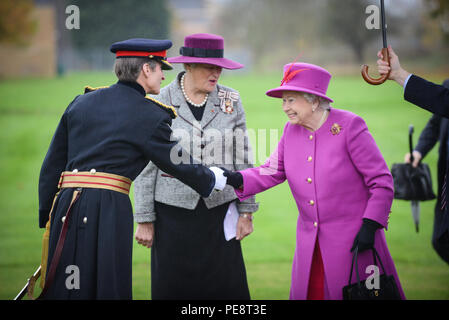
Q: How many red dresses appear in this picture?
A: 1